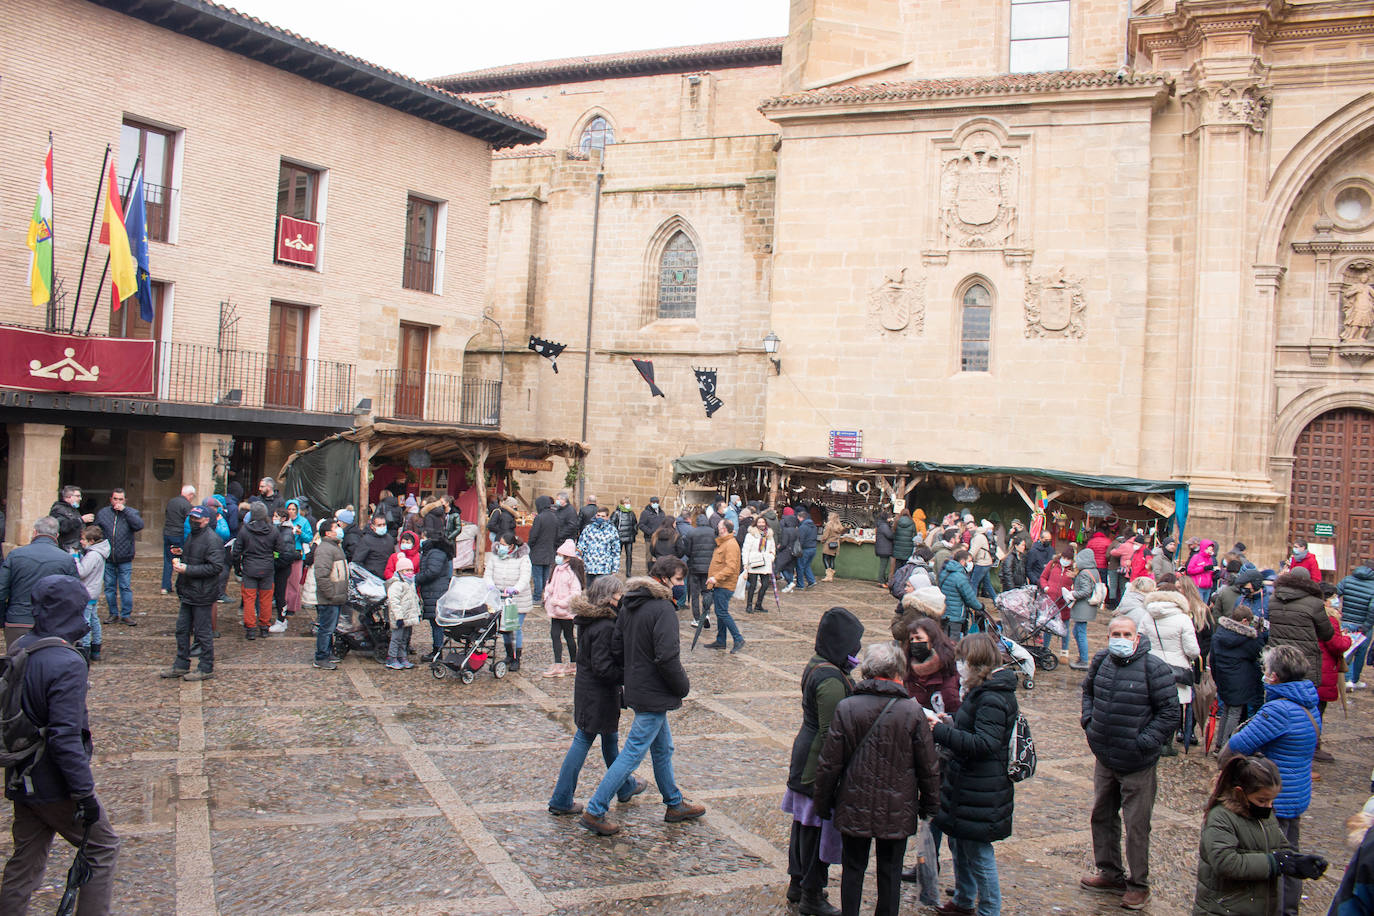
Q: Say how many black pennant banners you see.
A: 3